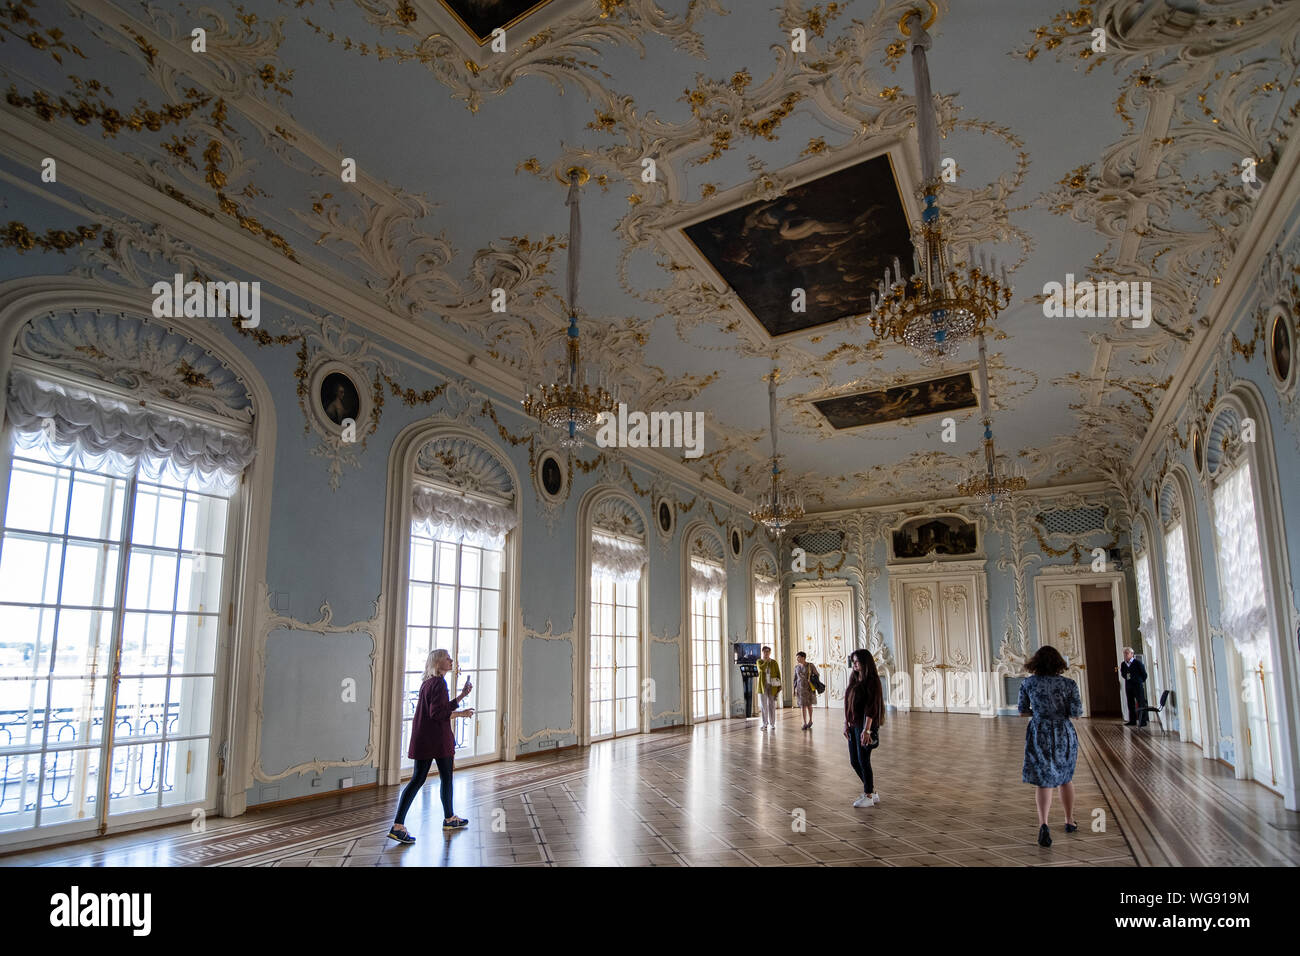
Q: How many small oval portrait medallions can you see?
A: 7